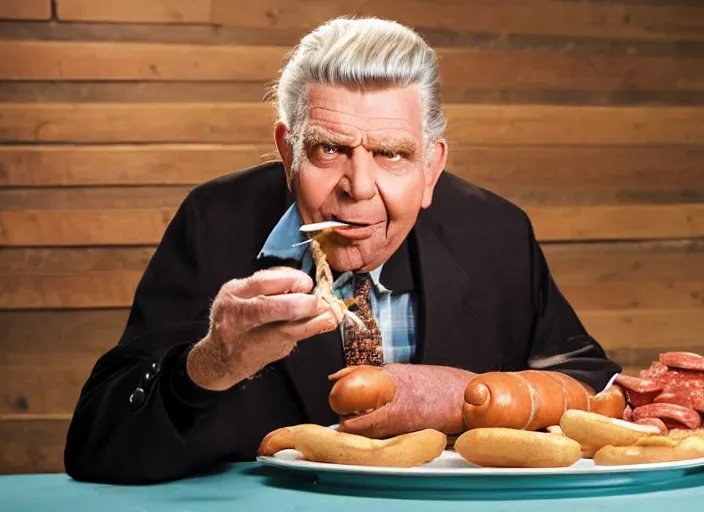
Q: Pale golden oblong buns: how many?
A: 4